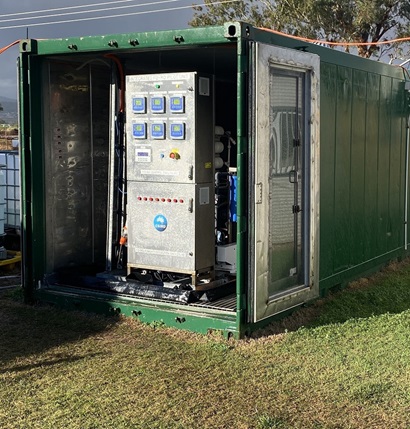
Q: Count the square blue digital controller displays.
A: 6